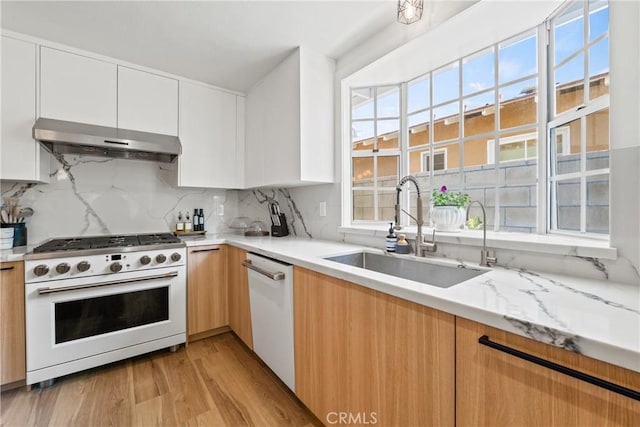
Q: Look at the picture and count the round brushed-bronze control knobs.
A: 7